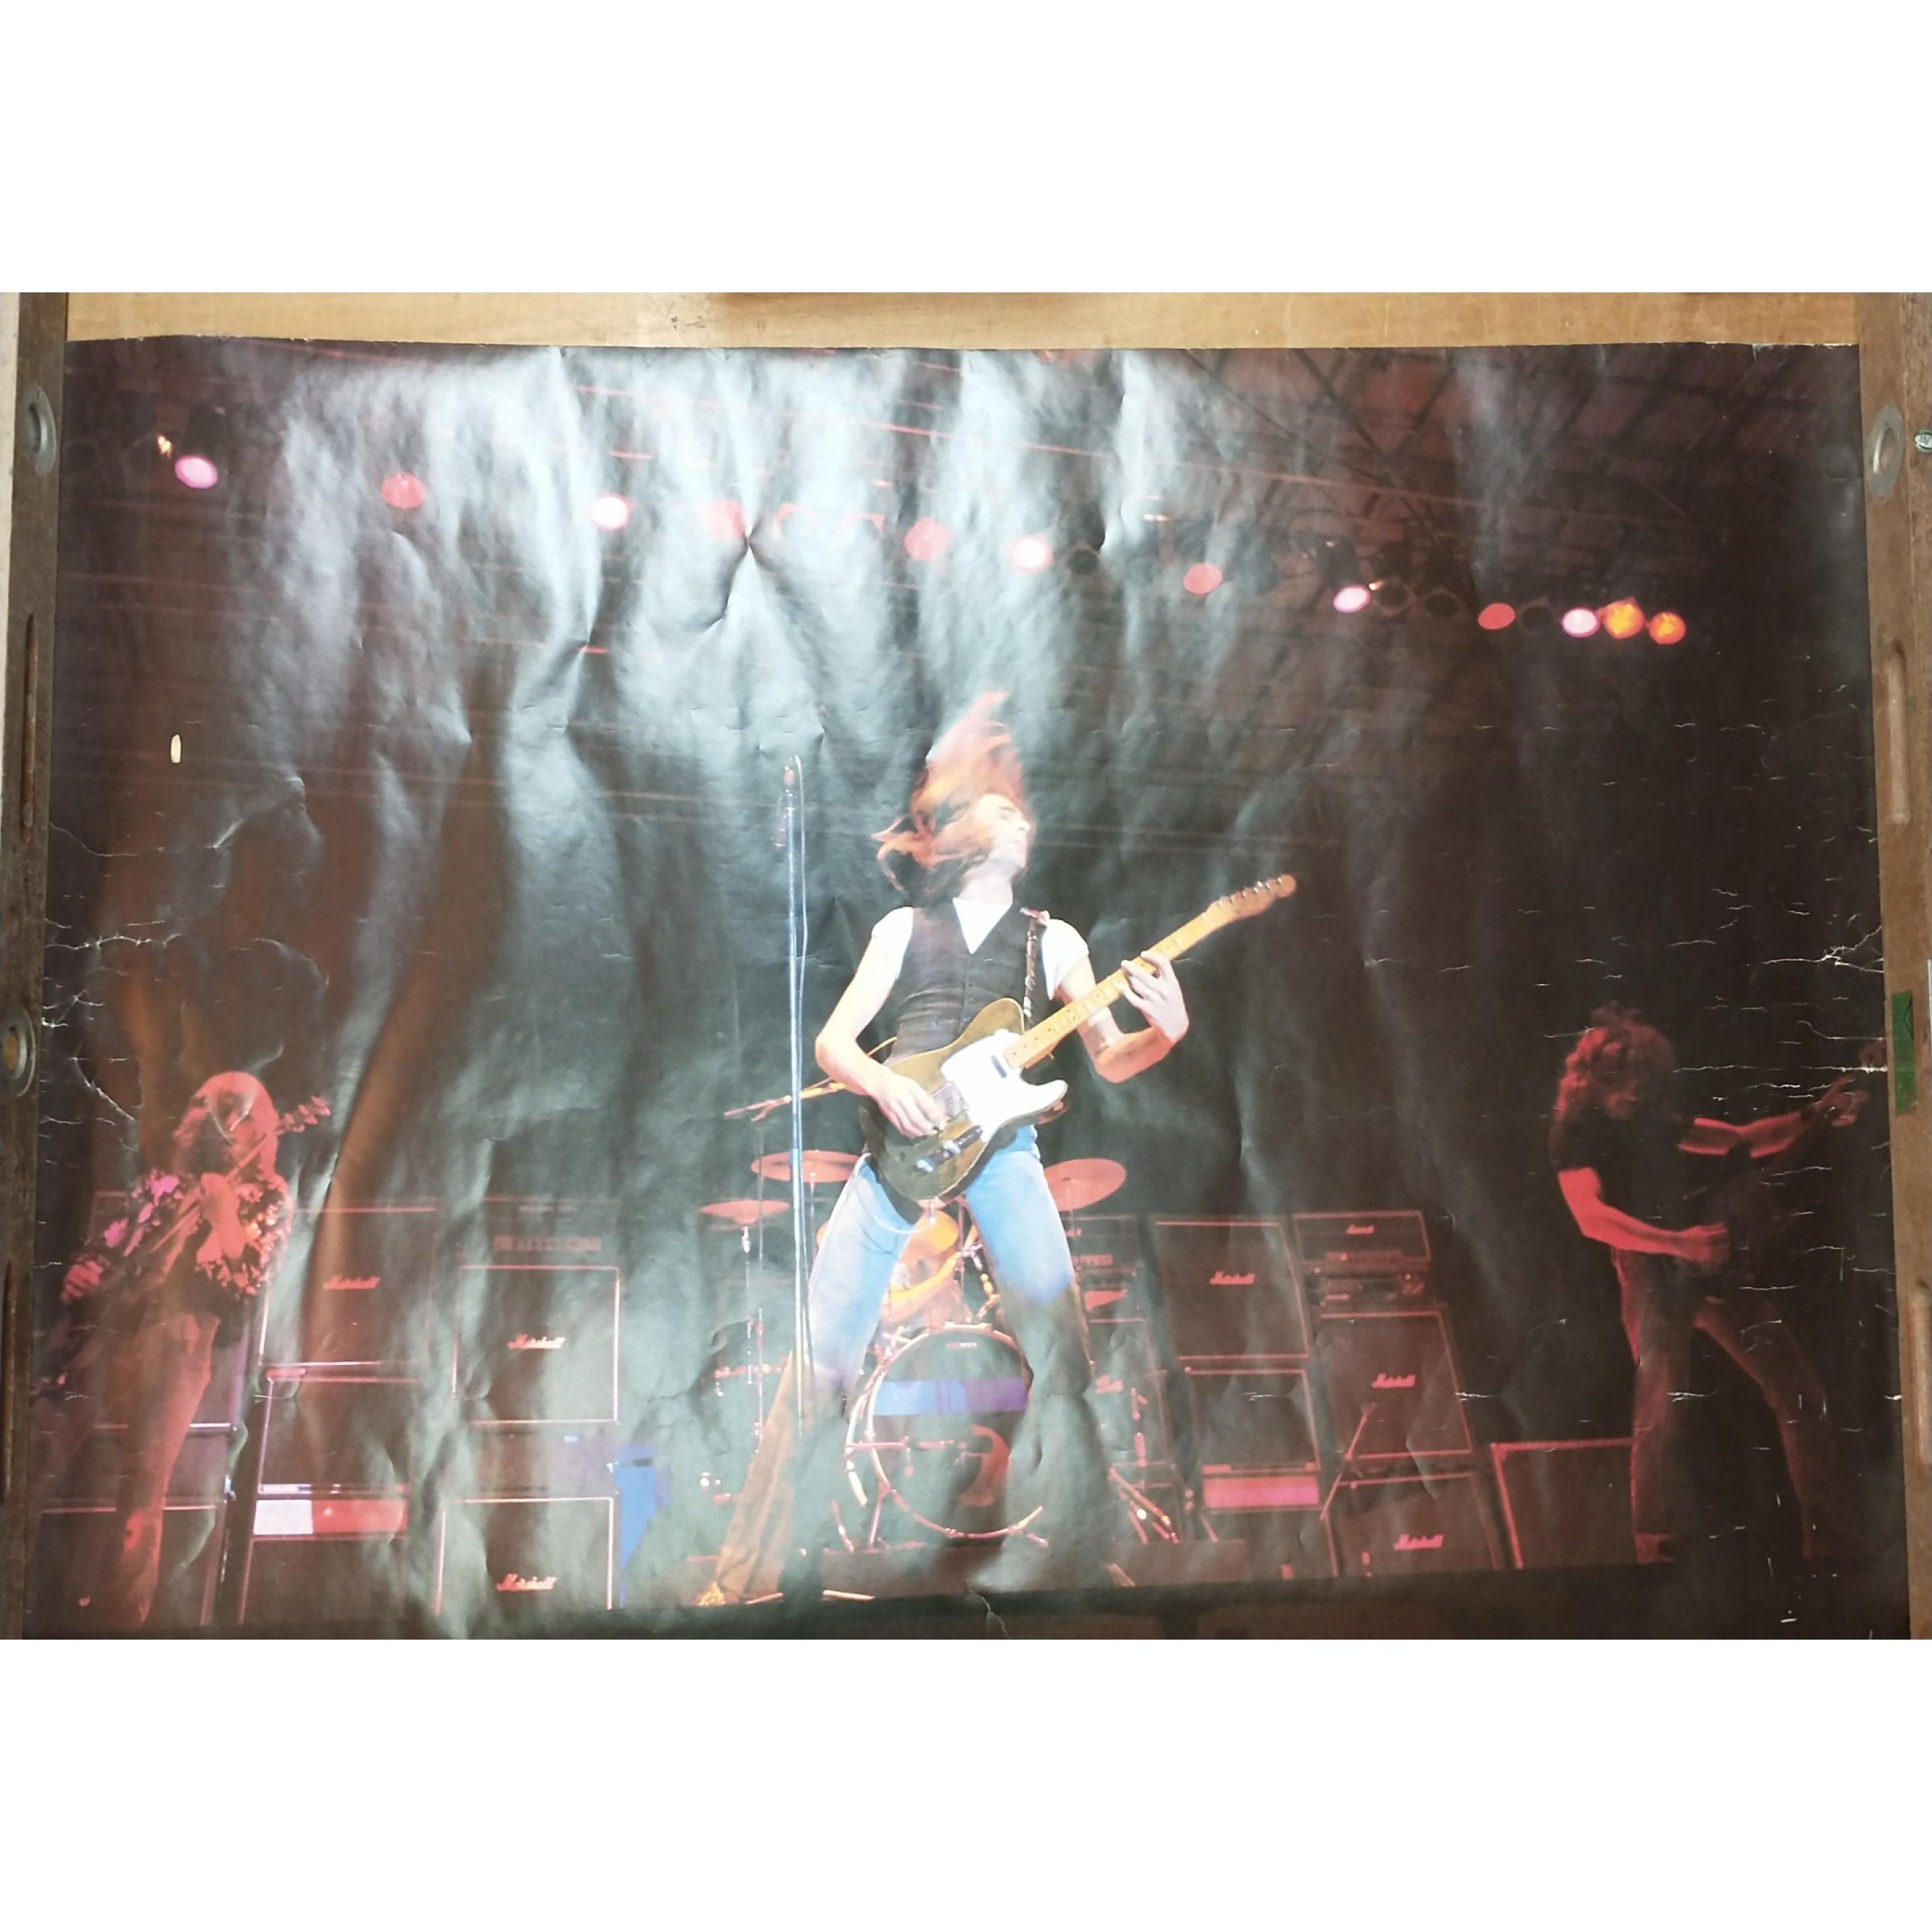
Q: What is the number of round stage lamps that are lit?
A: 12